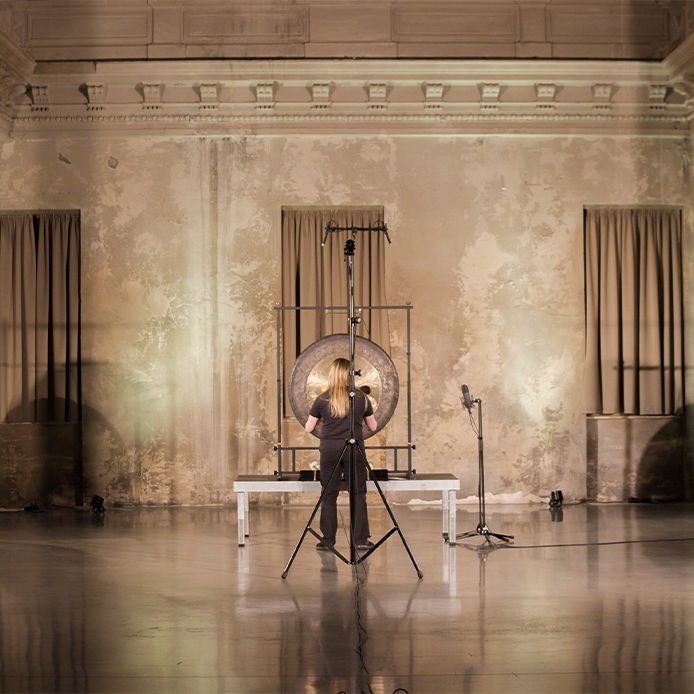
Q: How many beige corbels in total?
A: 12